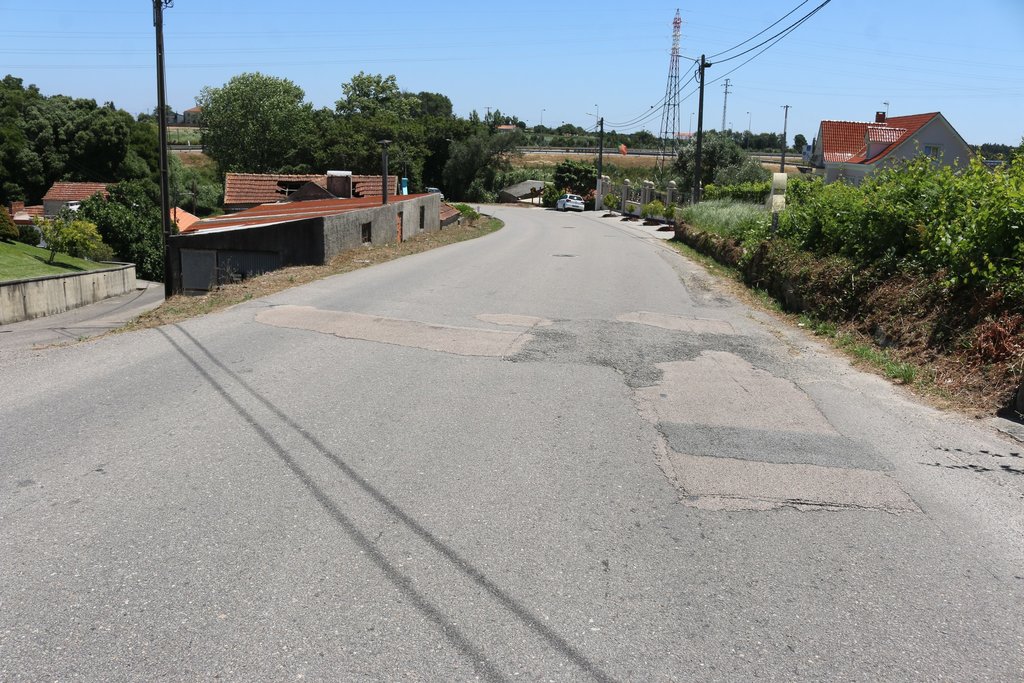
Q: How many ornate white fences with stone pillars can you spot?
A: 1